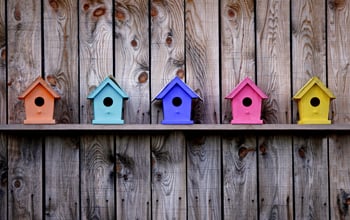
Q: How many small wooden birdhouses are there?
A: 5